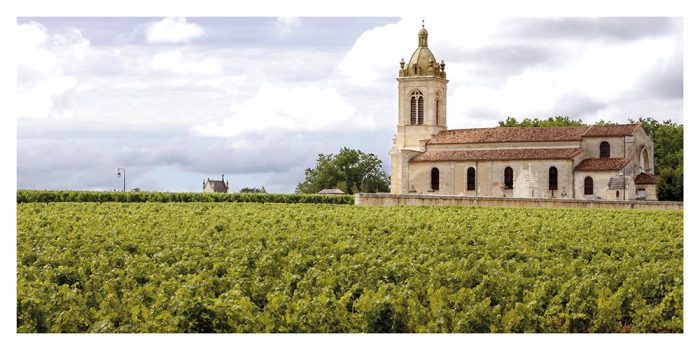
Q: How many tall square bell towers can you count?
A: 1